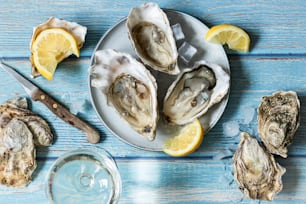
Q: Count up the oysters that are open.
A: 3